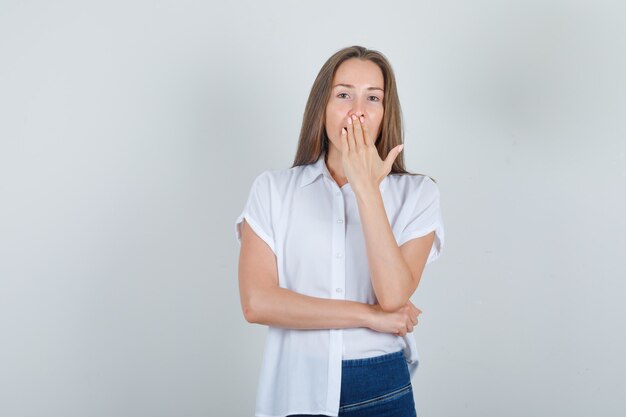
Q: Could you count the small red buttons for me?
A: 0